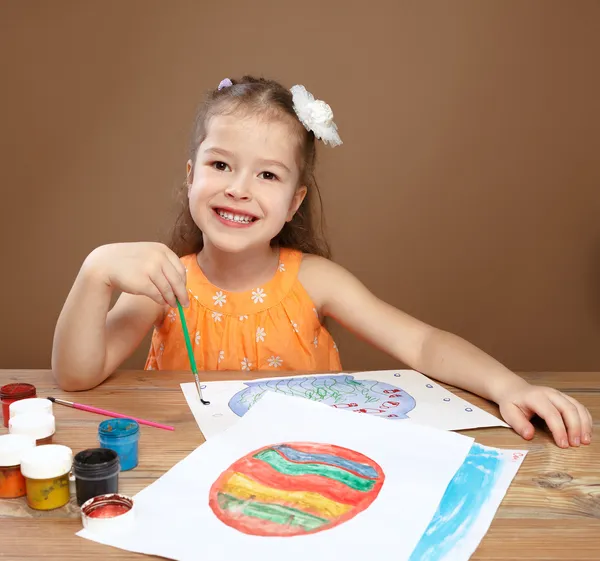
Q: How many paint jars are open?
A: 3